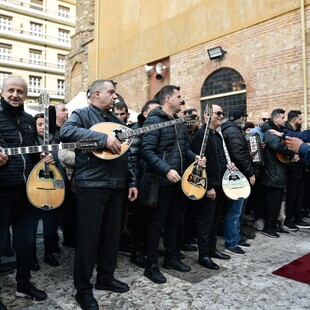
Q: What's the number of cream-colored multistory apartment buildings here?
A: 1